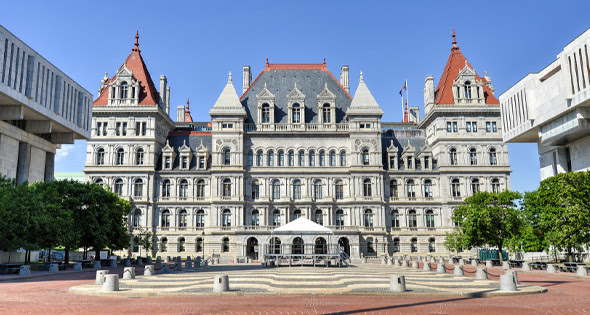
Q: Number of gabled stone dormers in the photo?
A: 11